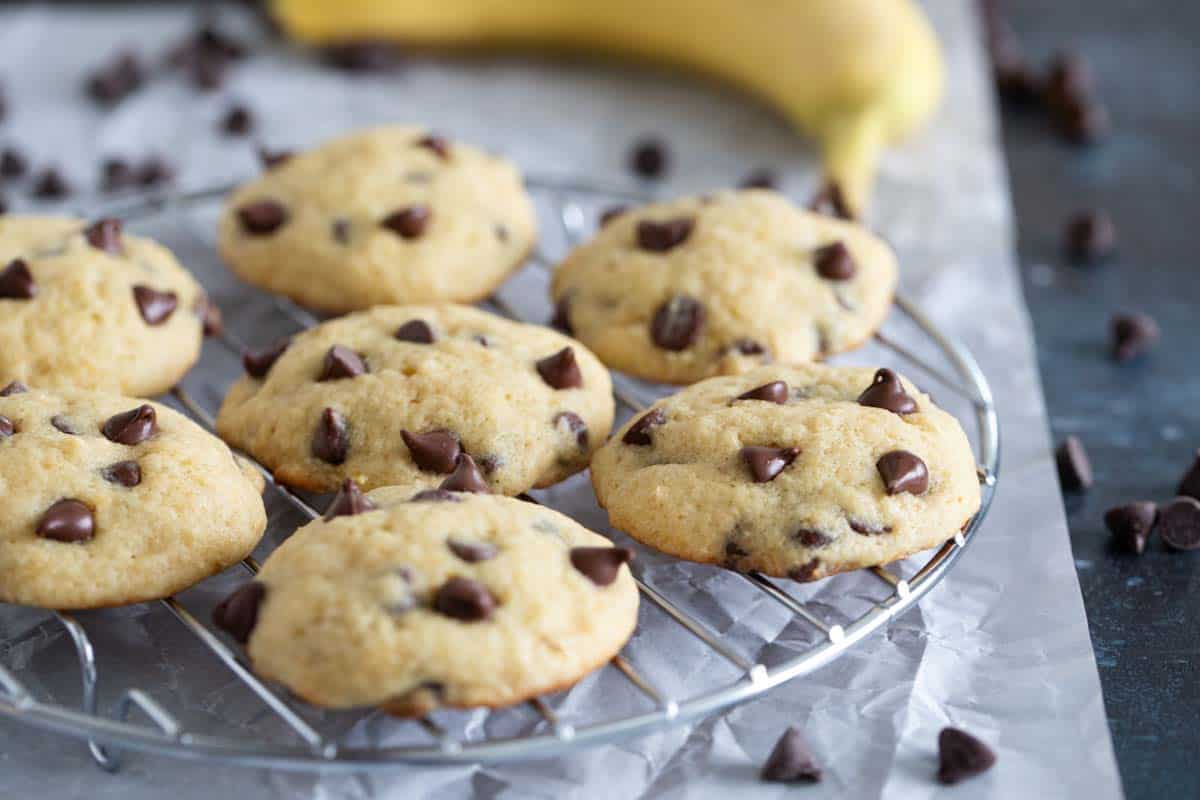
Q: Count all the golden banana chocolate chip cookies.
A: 7